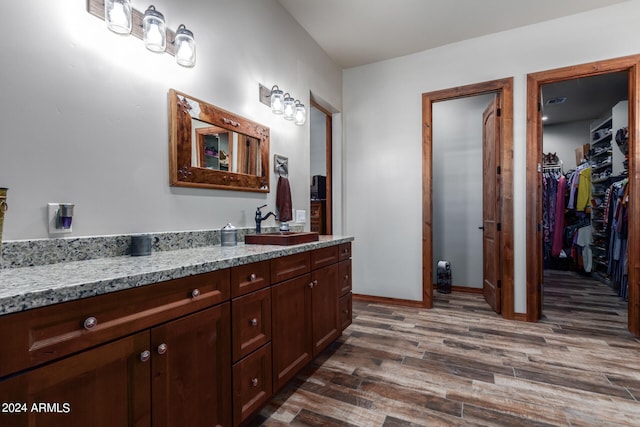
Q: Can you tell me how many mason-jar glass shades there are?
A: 6